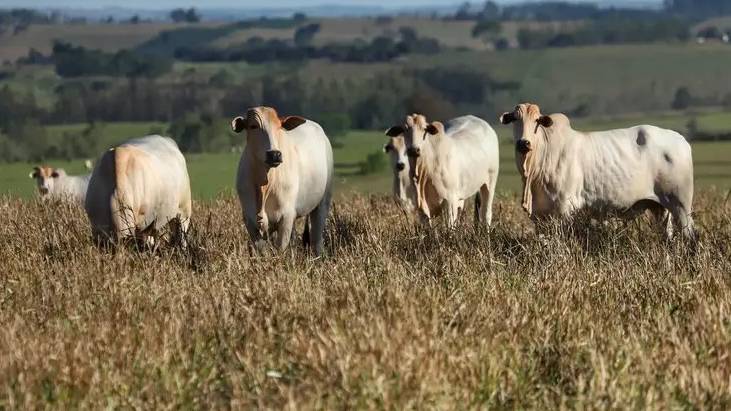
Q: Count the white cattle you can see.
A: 6